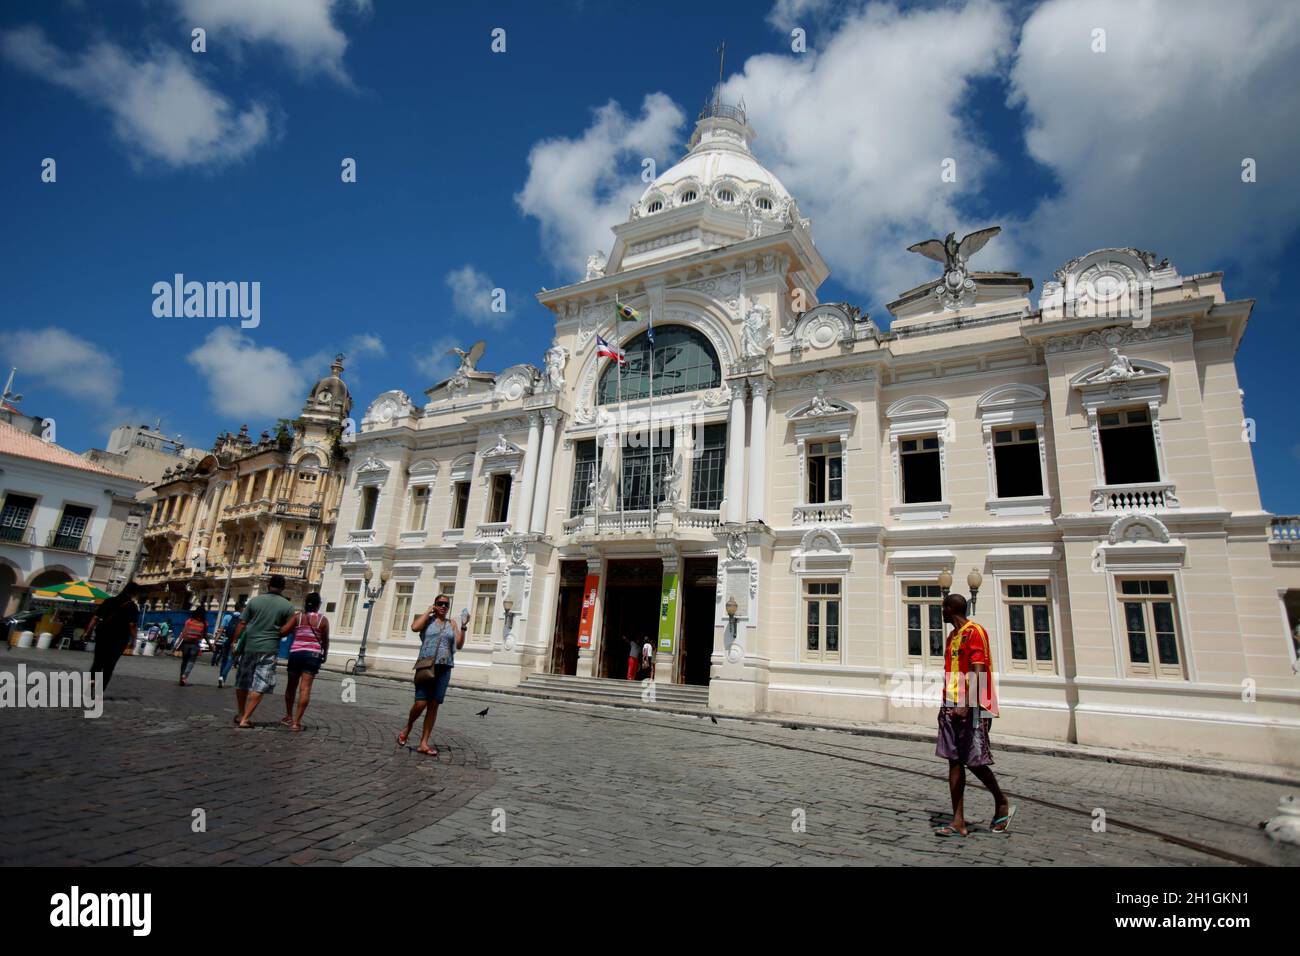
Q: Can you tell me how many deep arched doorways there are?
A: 2